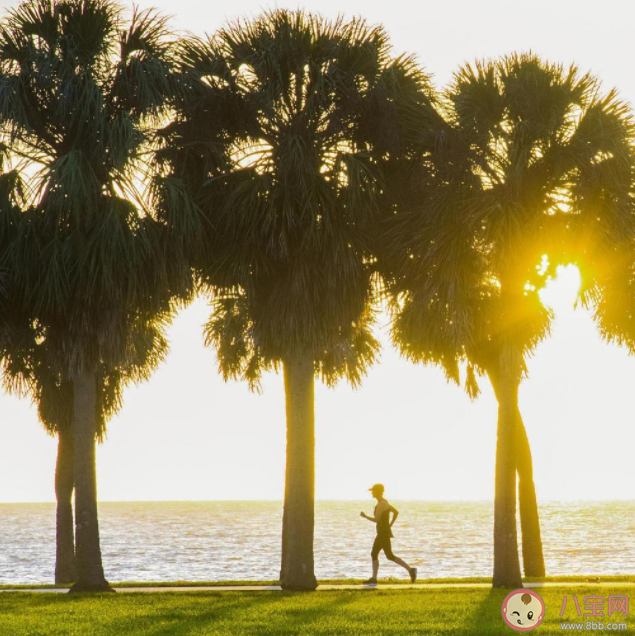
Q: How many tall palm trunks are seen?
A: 5